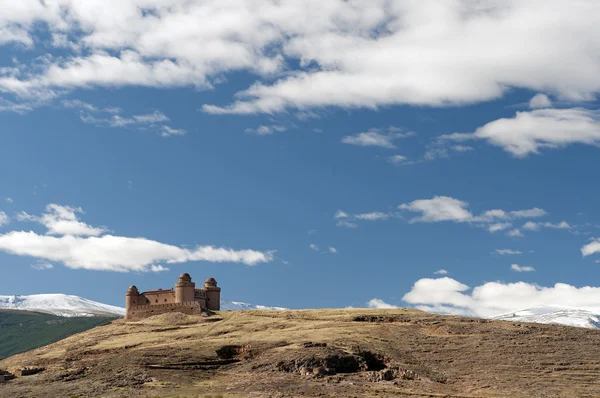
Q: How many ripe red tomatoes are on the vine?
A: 0